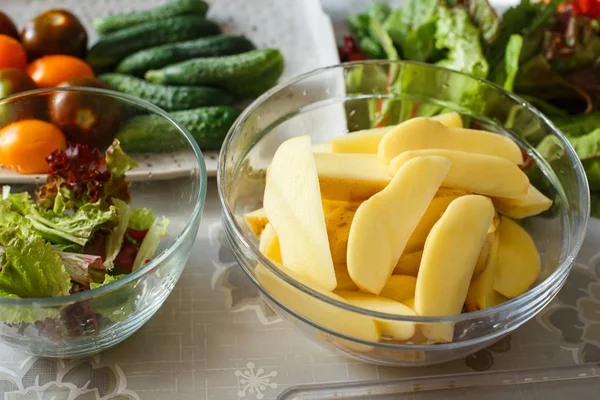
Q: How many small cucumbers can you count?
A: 6